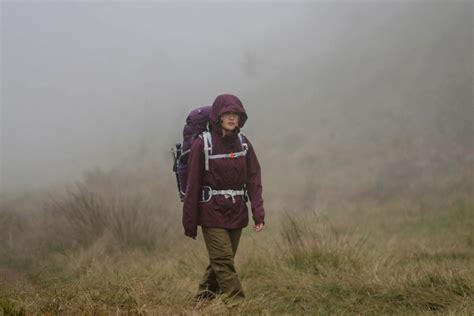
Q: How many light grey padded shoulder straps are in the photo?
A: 2